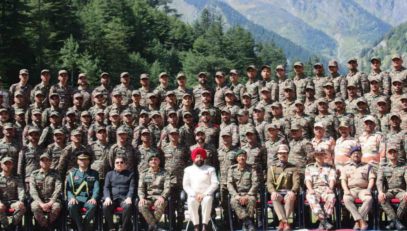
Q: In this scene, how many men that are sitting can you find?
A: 11